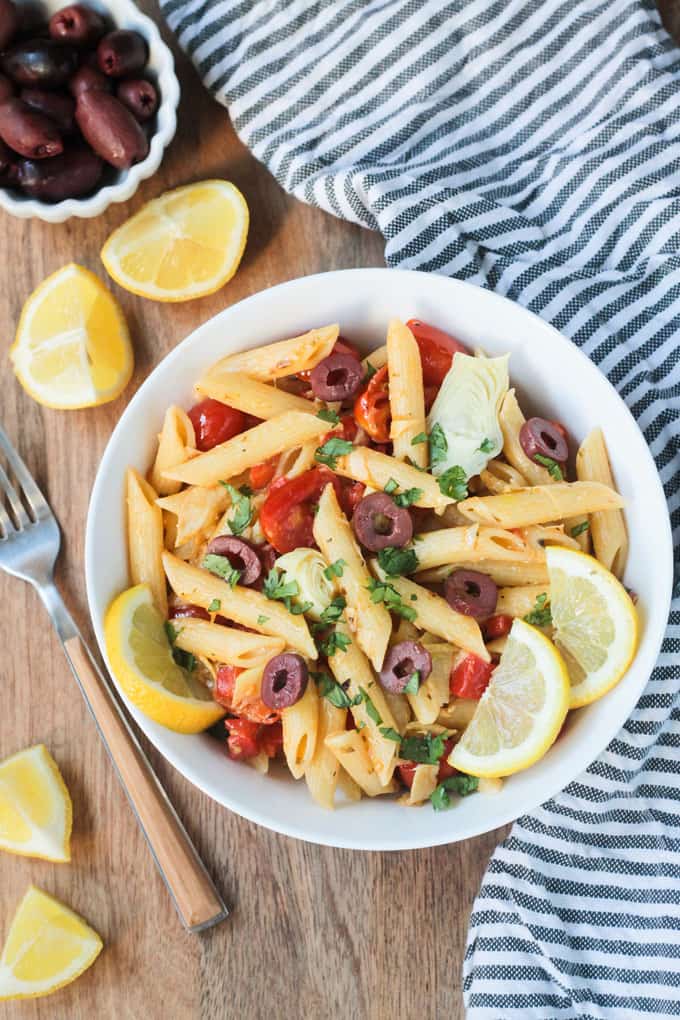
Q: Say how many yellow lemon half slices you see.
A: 3